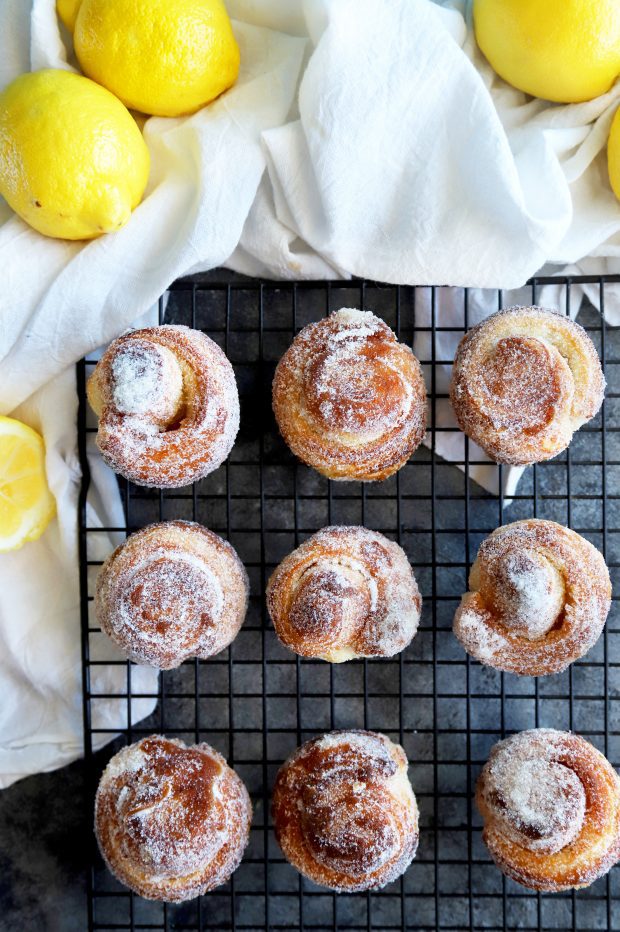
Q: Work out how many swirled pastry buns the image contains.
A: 9